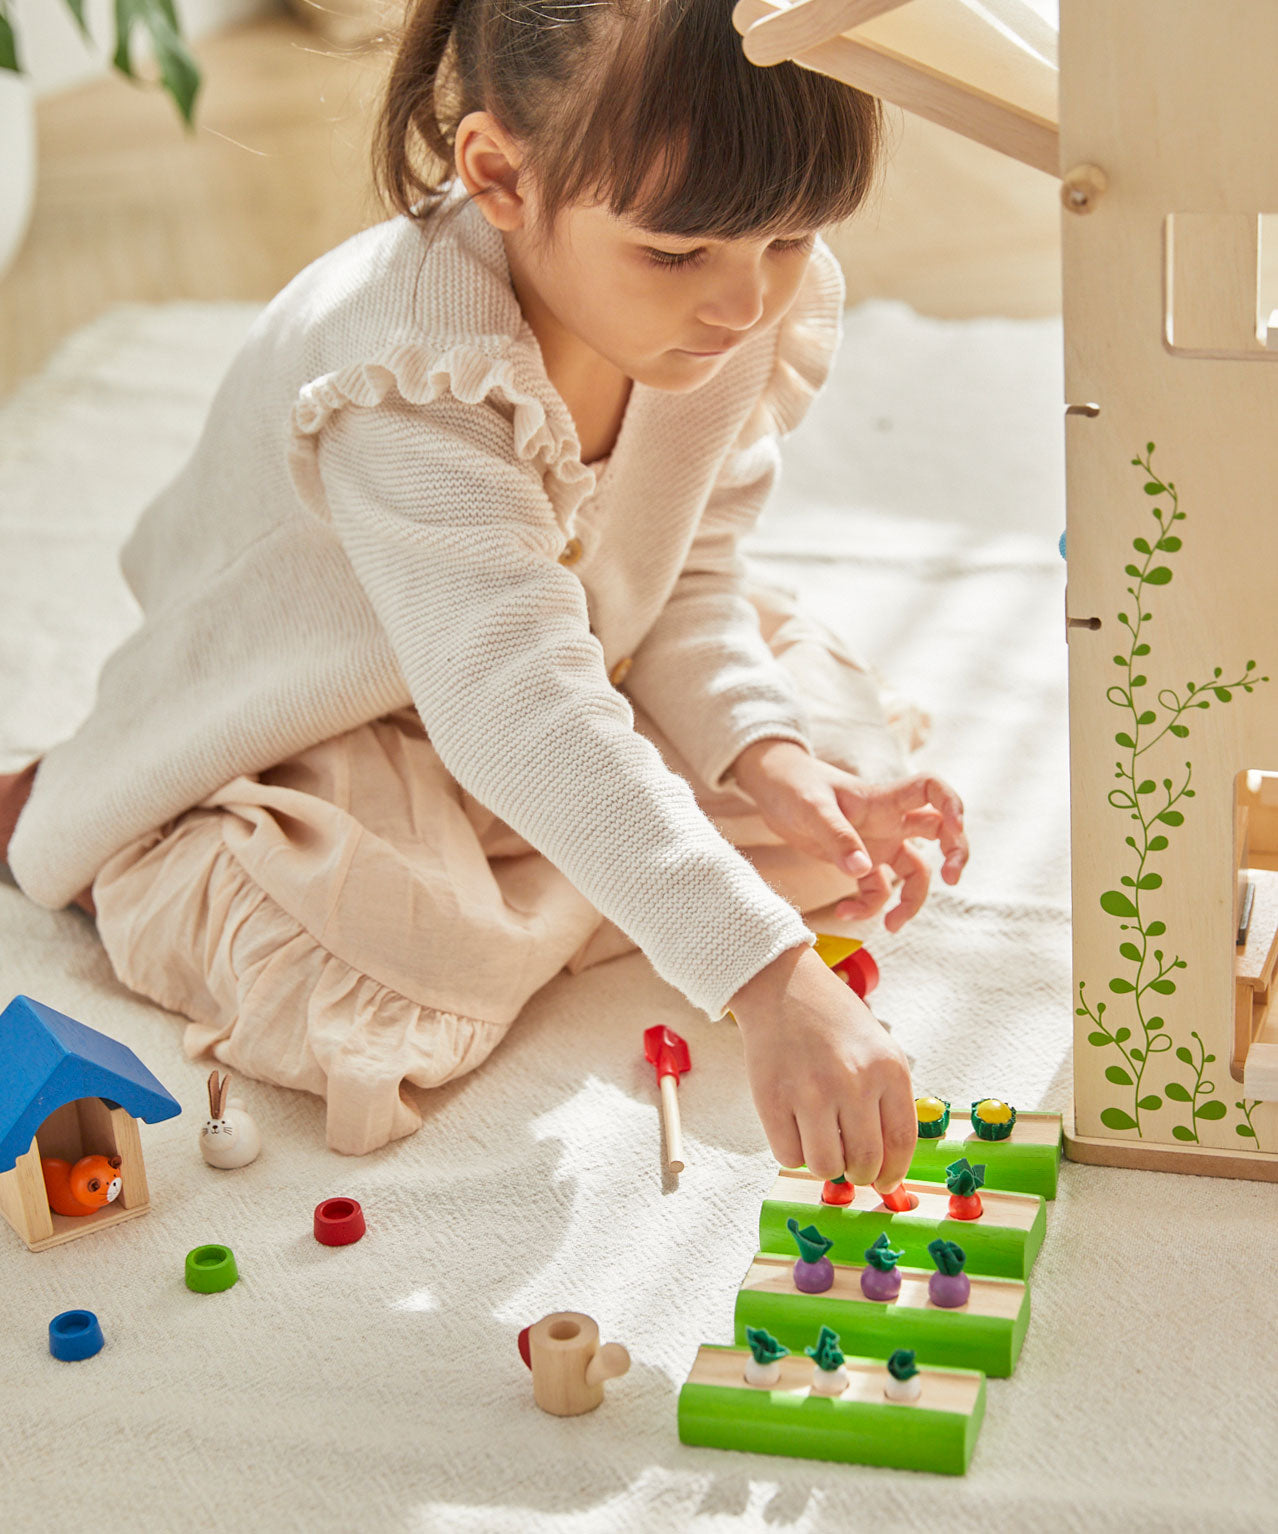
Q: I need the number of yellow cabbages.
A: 2